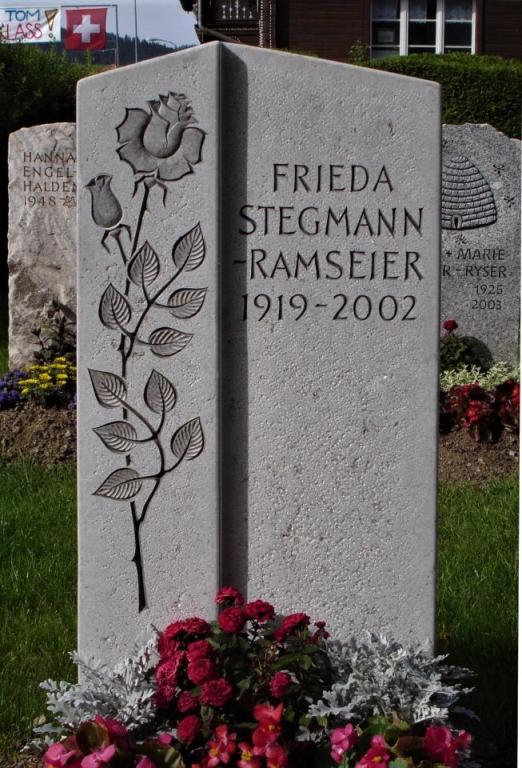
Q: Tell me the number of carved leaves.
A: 10